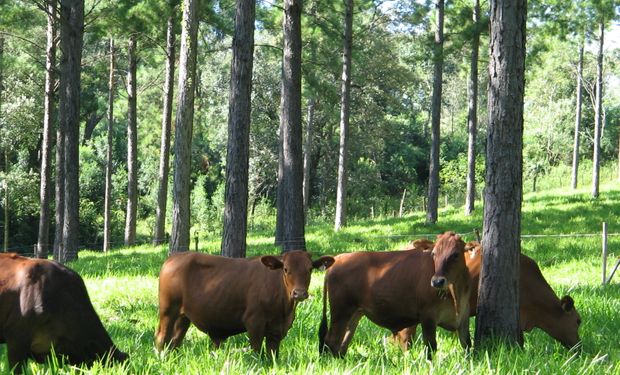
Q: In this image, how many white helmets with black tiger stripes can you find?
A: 0